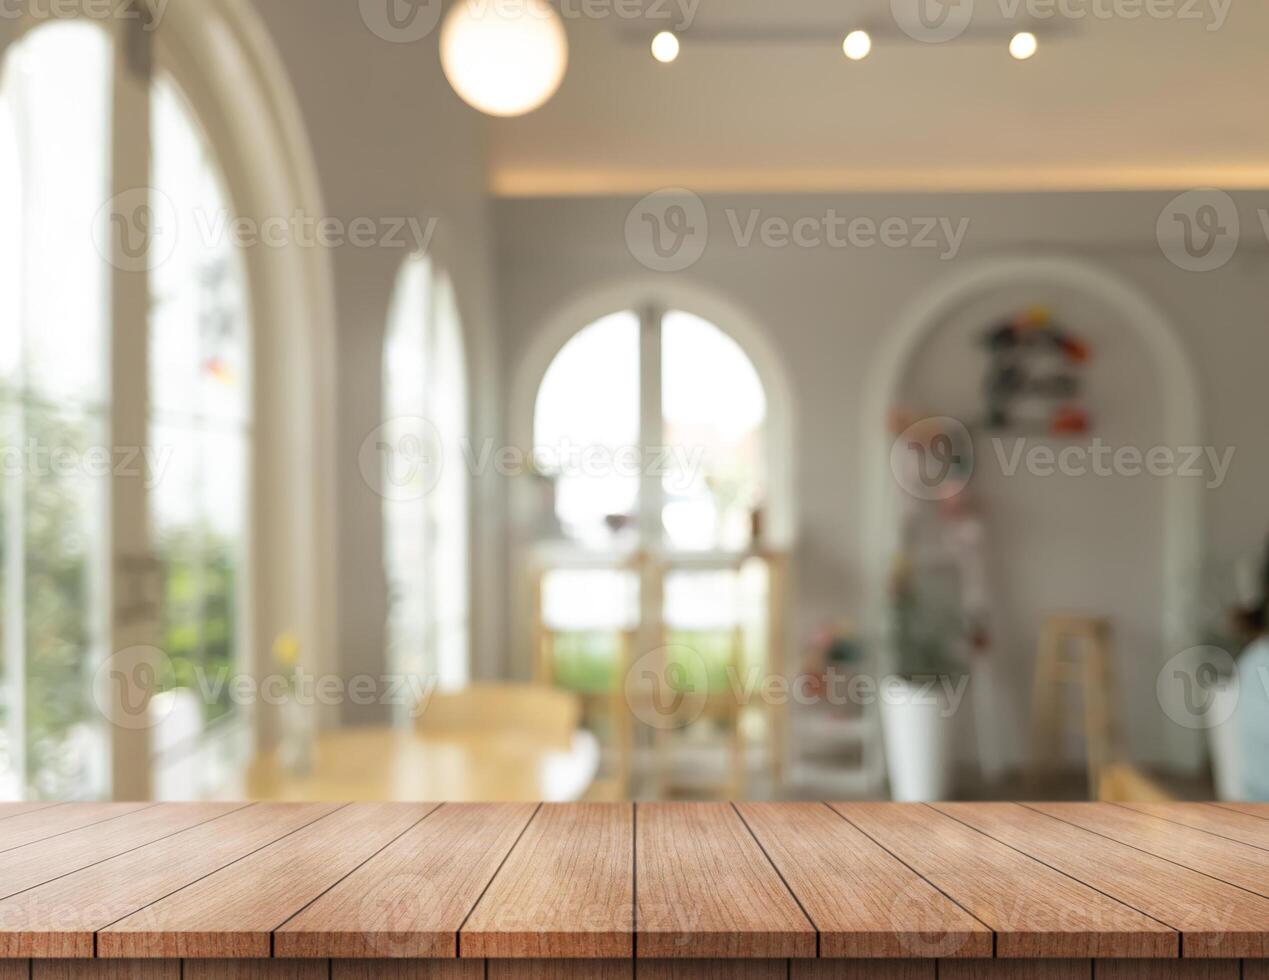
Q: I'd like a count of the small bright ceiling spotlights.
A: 3